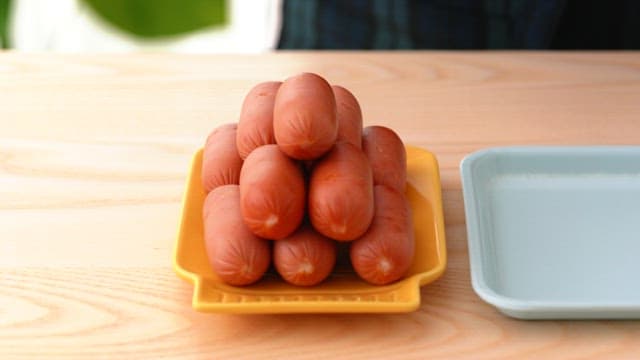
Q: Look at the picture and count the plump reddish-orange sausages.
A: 10